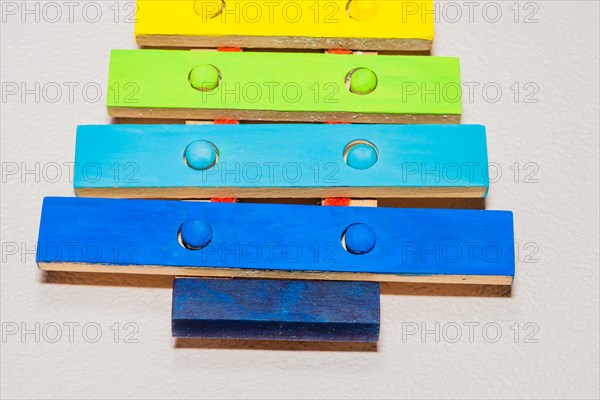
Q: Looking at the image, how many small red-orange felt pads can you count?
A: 6